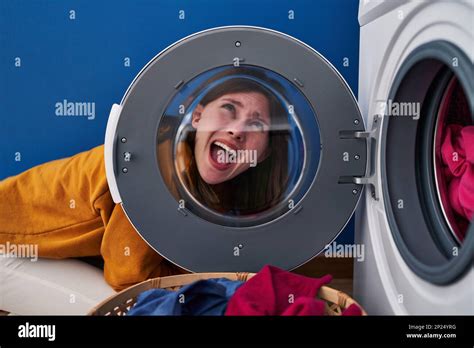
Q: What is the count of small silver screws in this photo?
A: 7